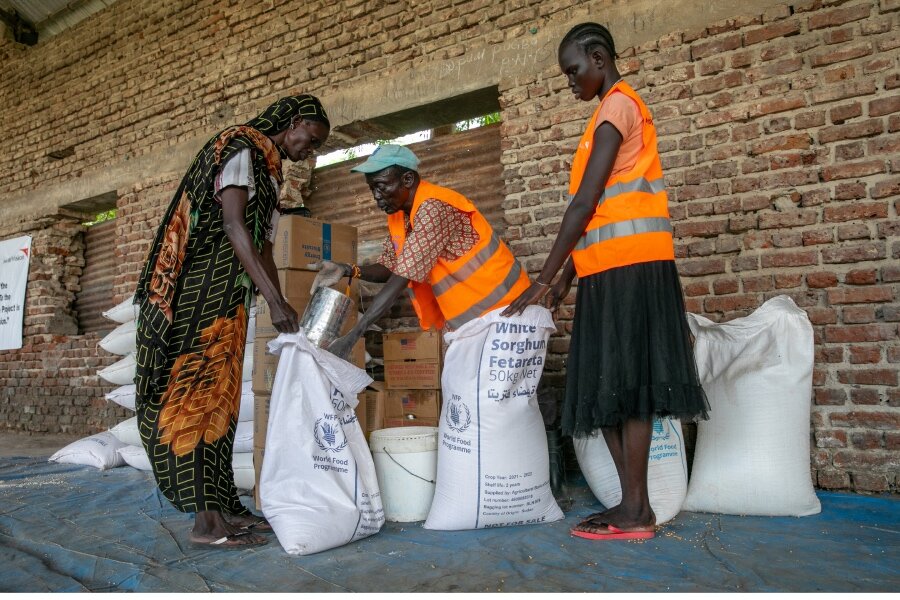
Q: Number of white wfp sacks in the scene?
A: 3